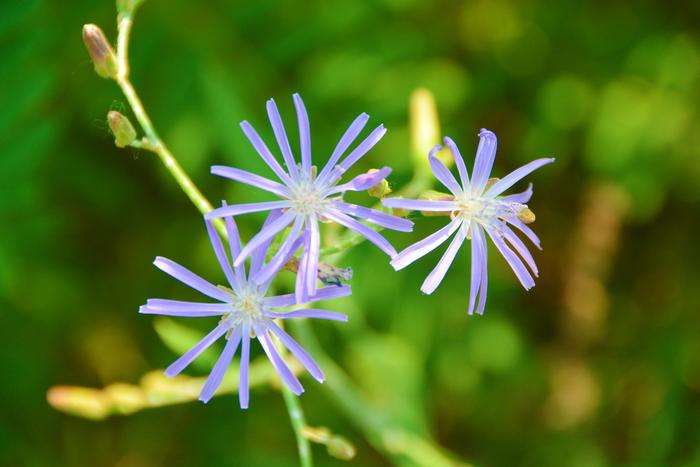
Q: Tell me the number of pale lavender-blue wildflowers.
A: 3